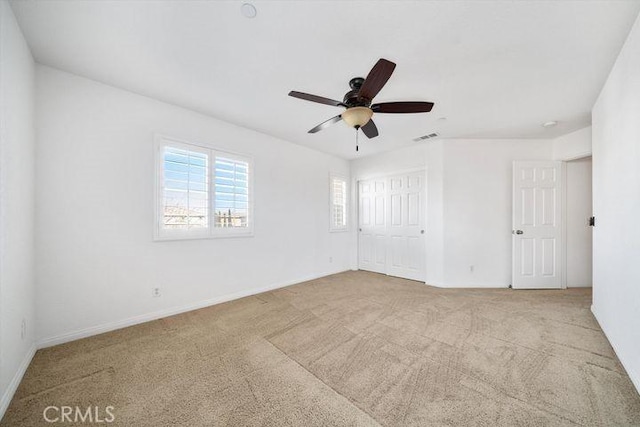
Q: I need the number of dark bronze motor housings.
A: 1